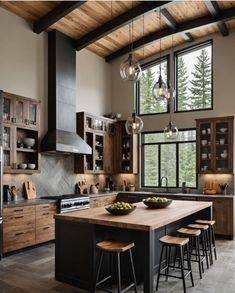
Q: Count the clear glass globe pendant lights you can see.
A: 5